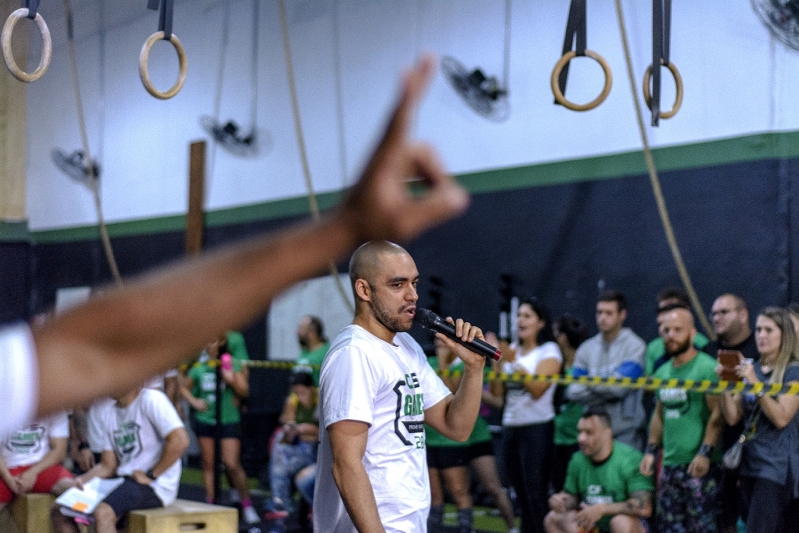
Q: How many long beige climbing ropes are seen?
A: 3